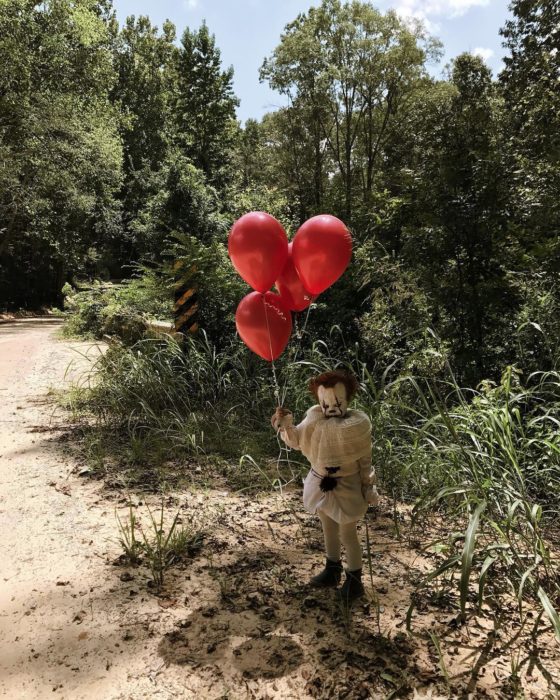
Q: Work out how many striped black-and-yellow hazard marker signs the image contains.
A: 1